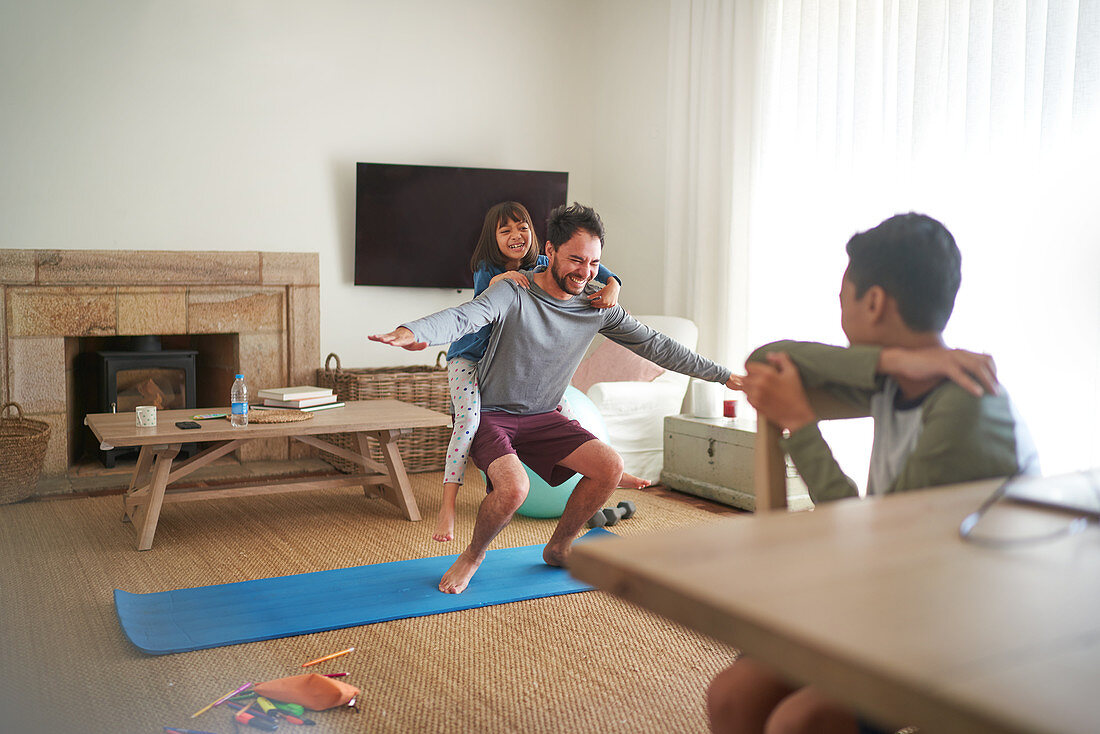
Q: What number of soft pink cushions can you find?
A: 1